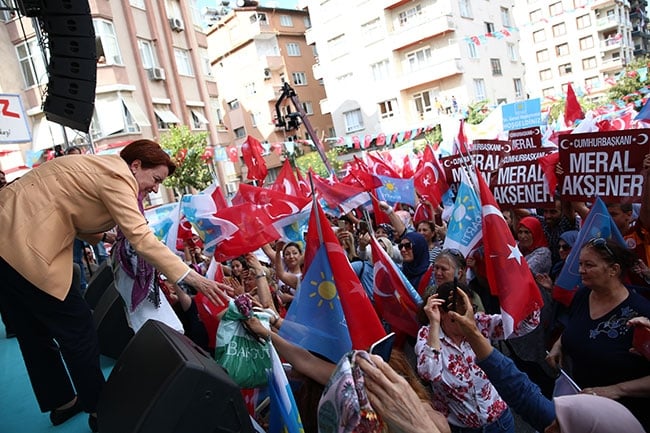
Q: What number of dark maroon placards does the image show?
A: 5